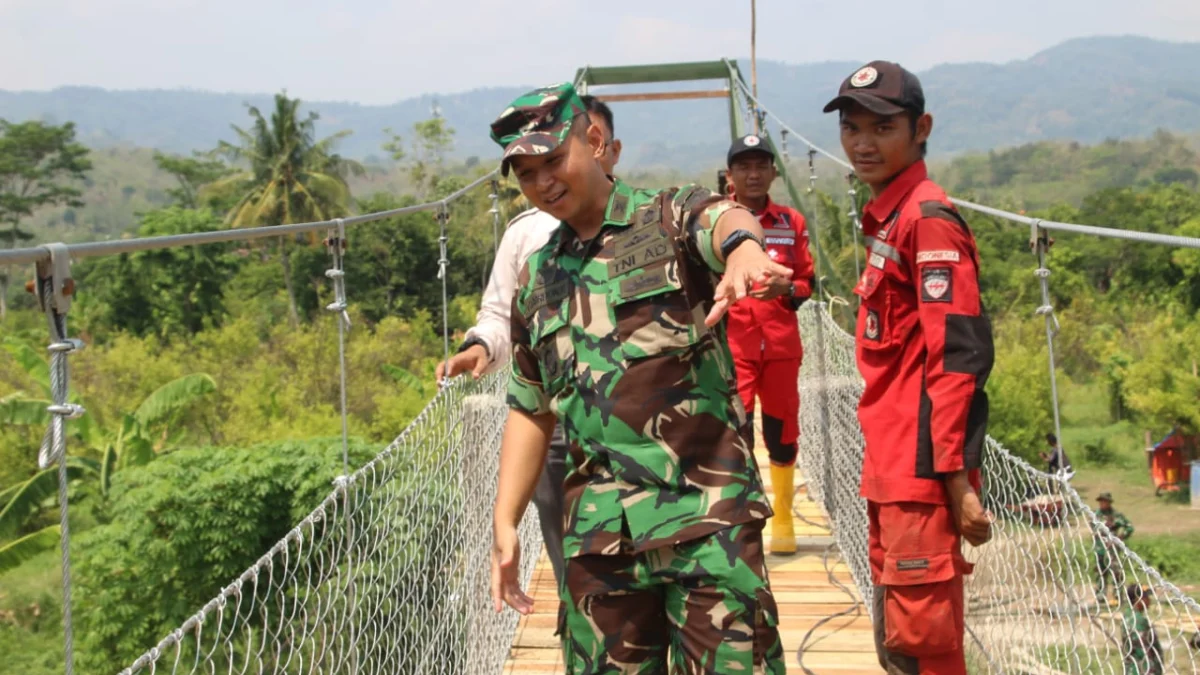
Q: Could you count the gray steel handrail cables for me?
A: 2